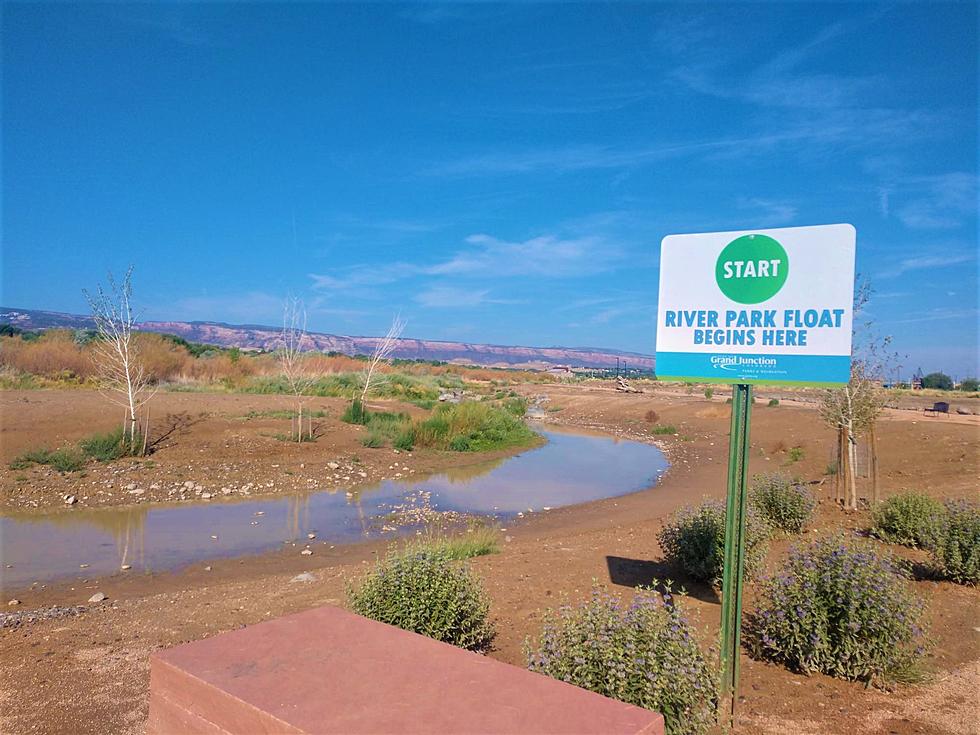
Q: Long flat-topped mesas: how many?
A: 1